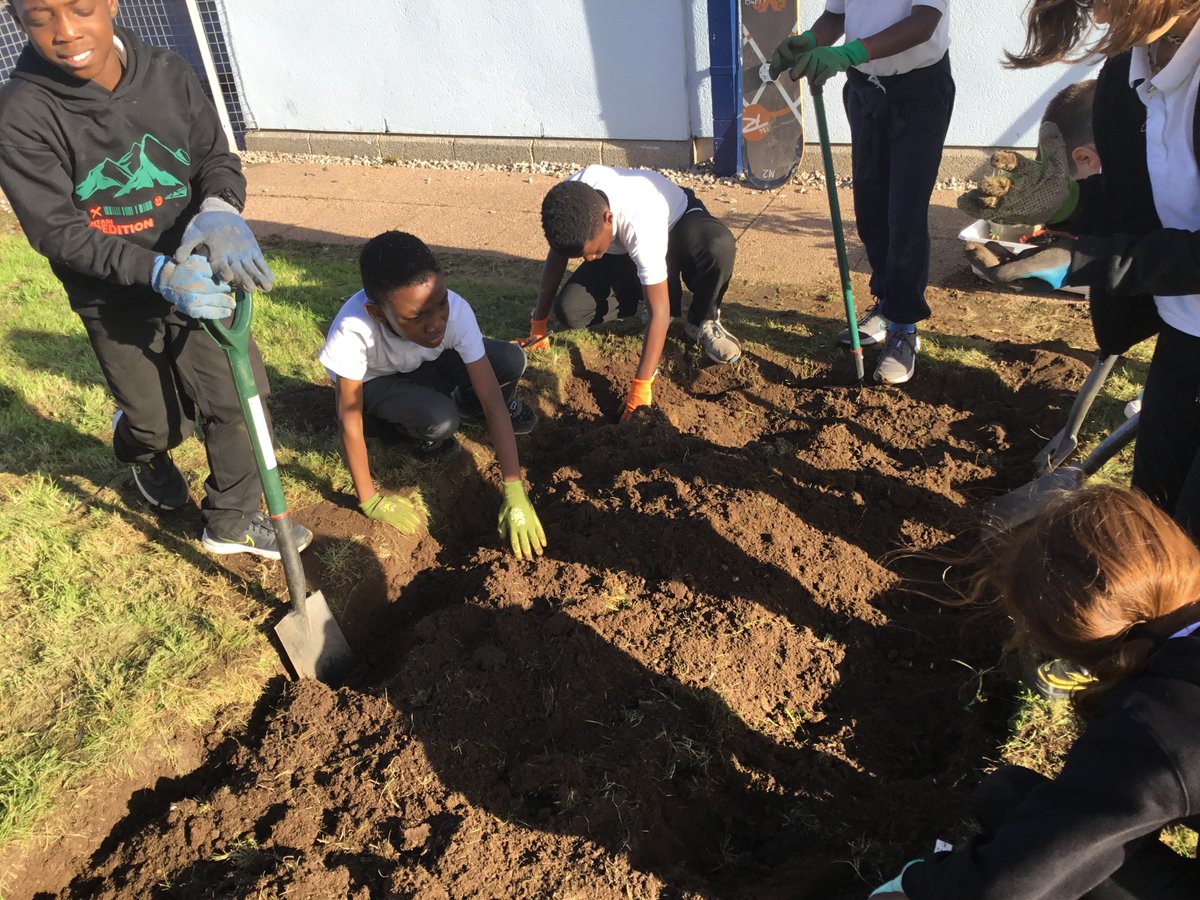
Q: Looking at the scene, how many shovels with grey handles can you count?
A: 2